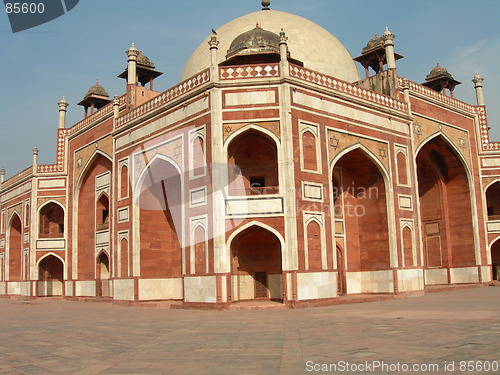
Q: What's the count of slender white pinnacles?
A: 10